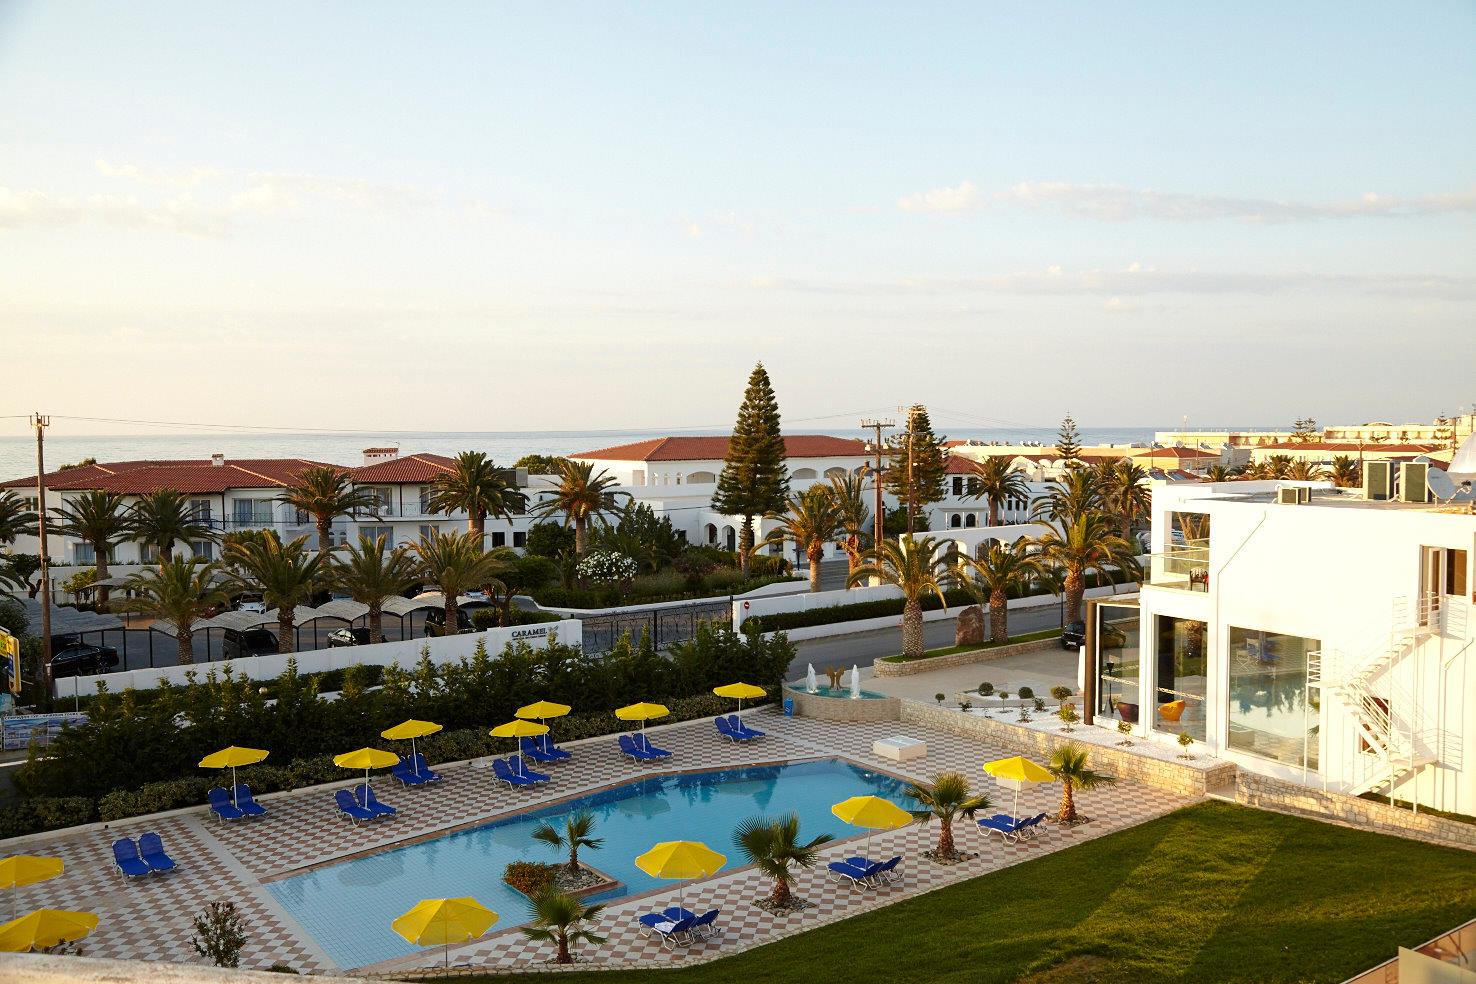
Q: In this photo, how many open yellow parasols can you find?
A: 13